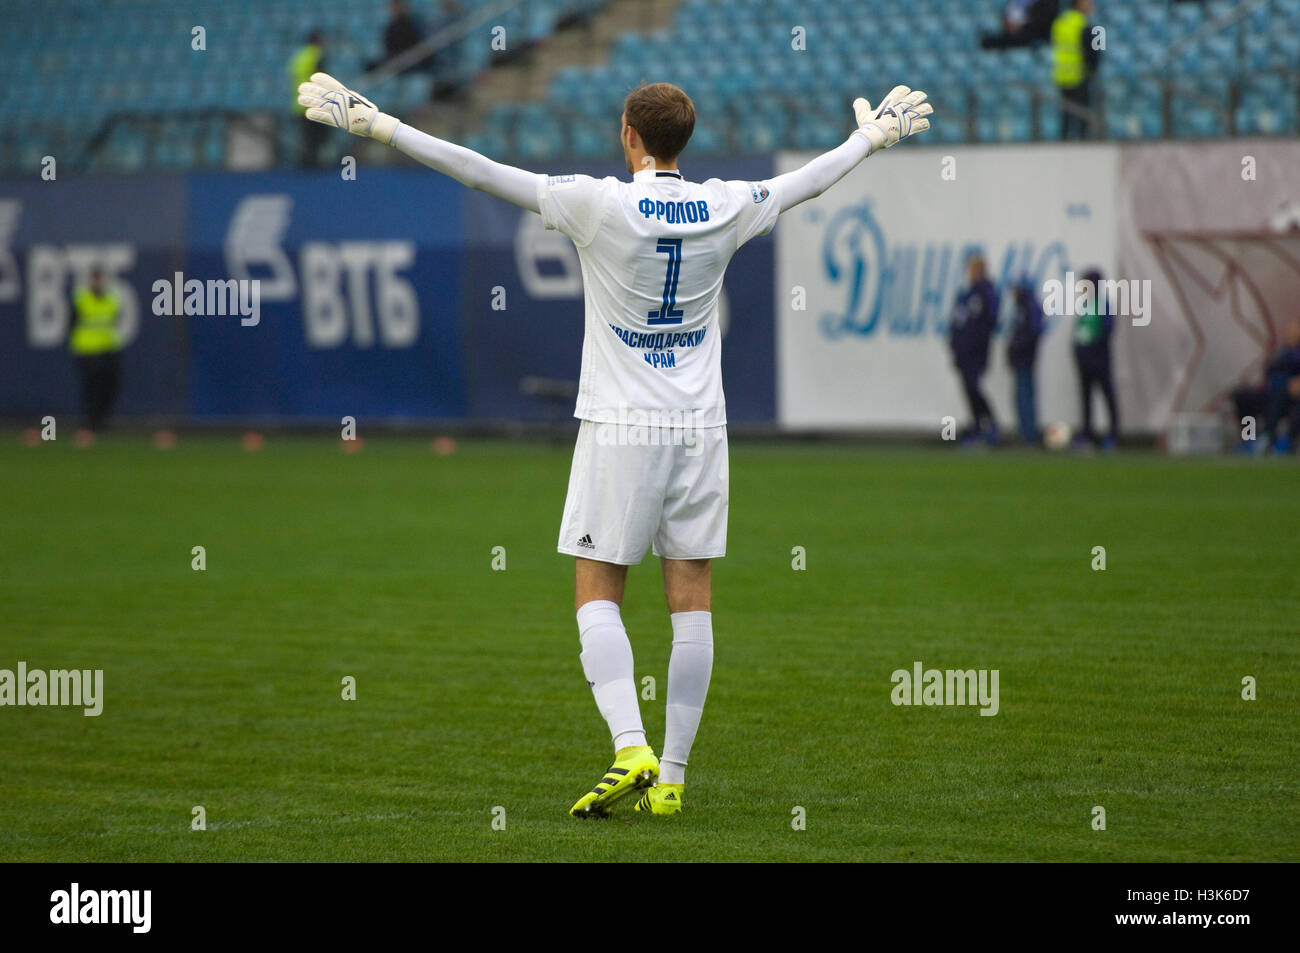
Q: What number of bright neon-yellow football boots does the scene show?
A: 2